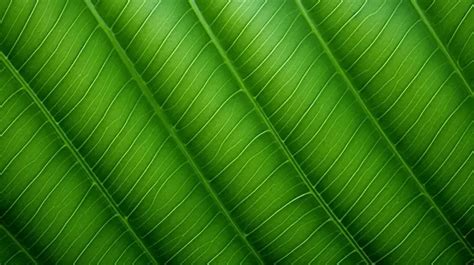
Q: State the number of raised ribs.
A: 6